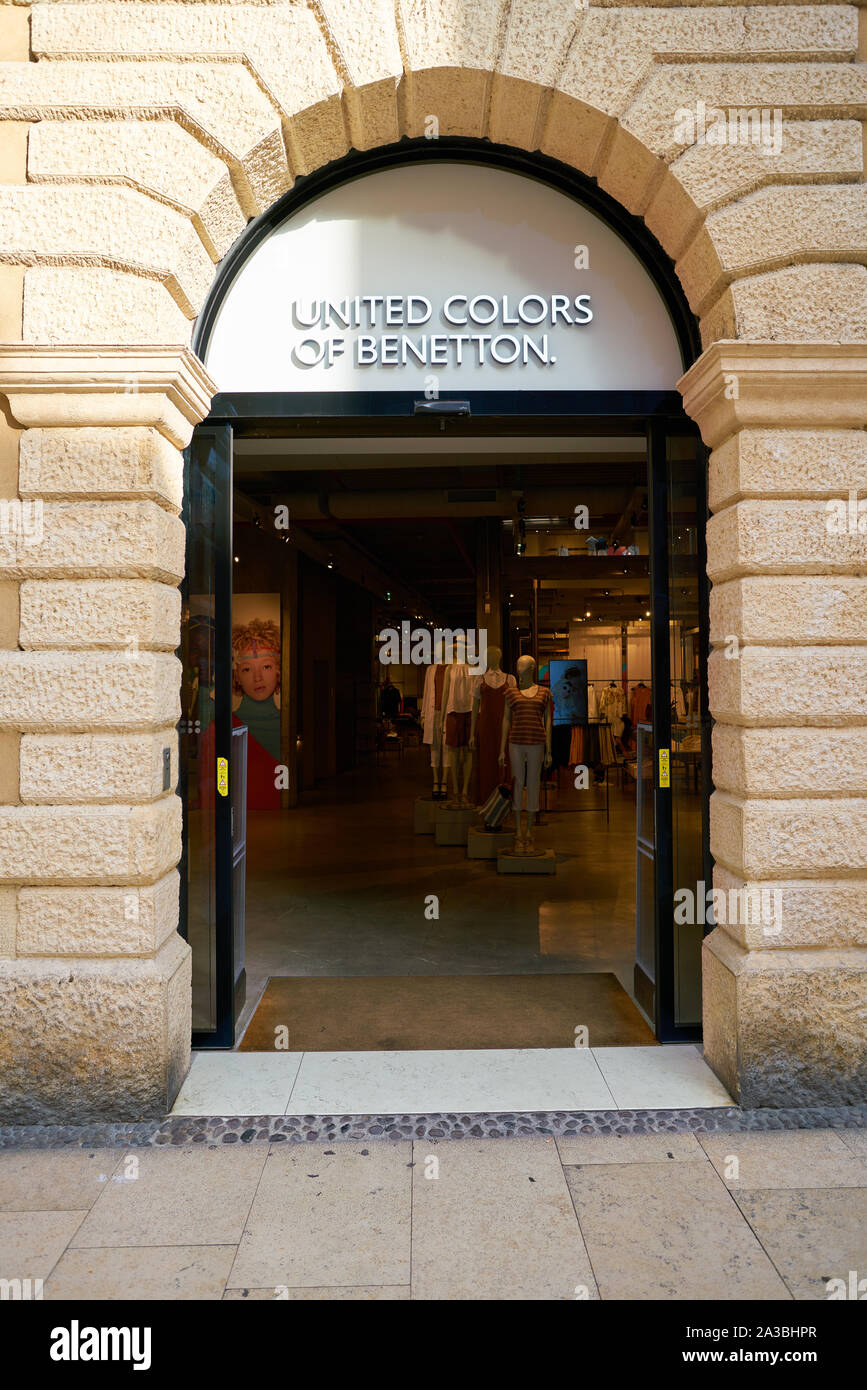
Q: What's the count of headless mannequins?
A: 0